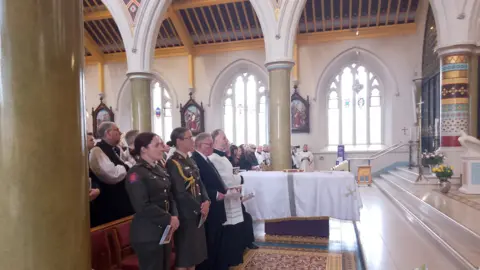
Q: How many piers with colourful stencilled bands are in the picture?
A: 1